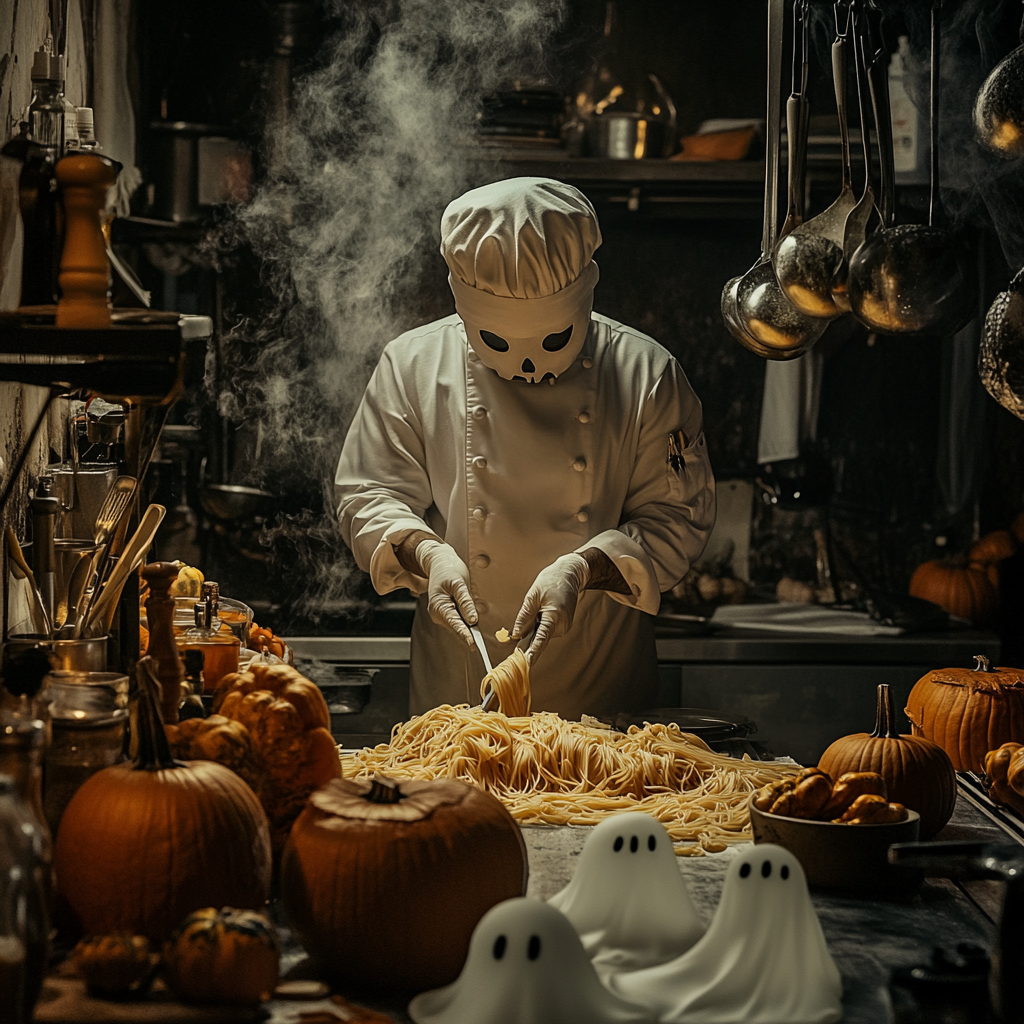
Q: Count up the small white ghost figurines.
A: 3